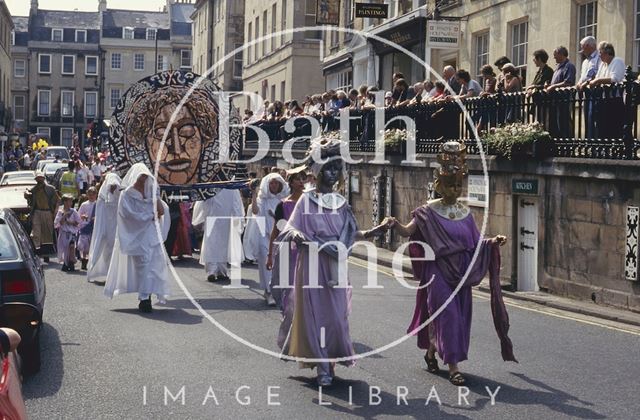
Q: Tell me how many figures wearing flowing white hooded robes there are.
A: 4